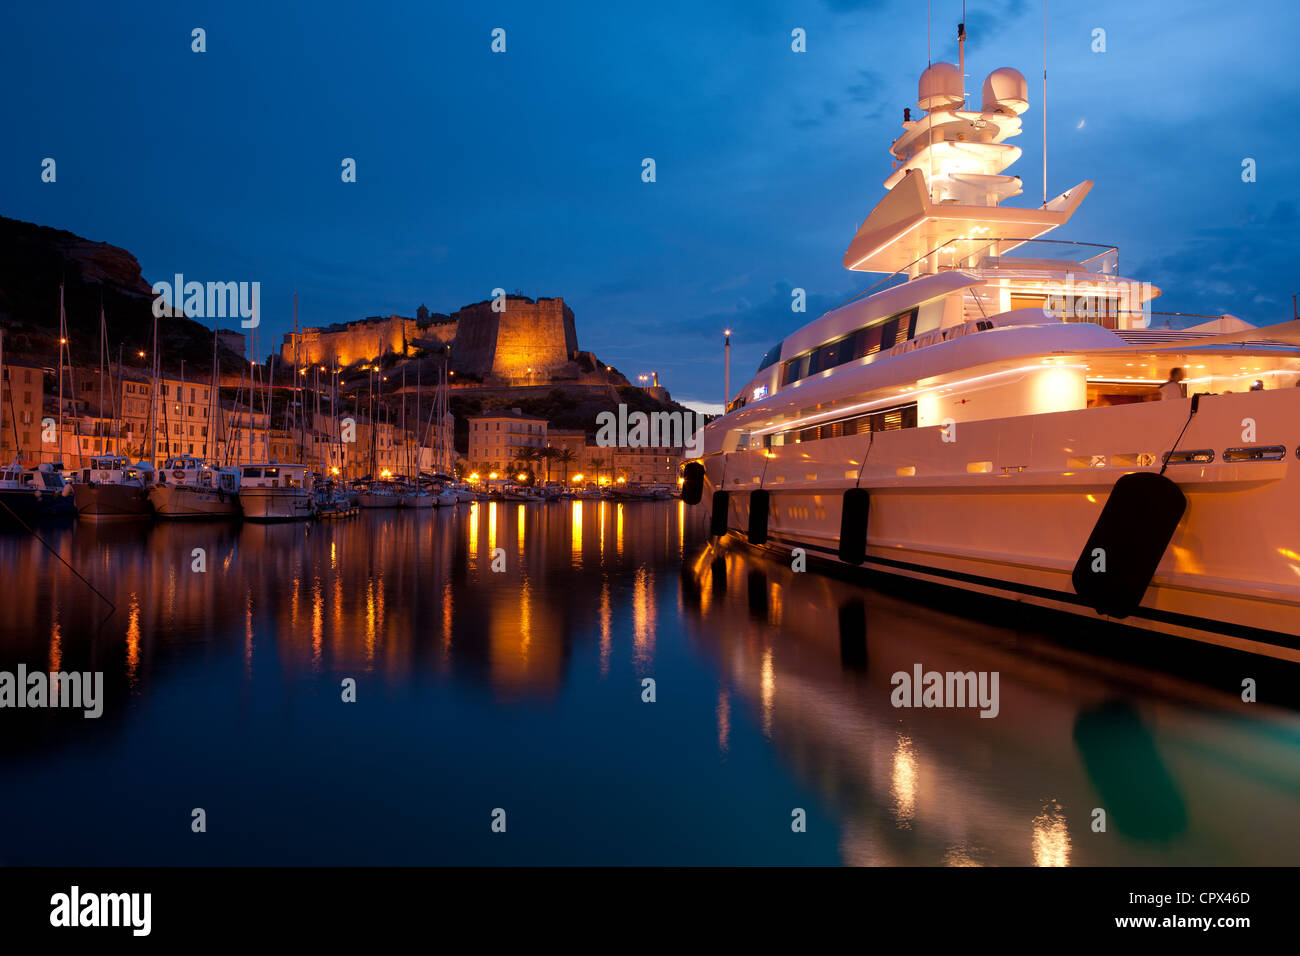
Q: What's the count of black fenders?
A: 5